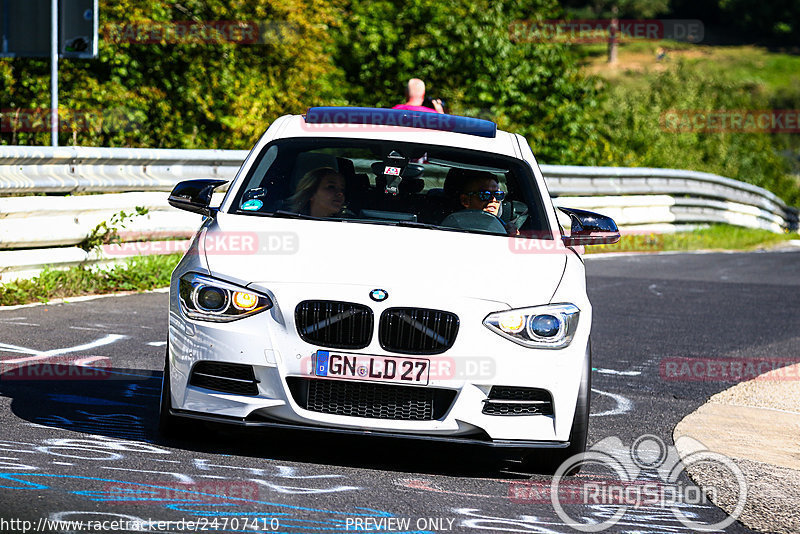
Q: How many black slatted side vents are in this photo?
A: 2